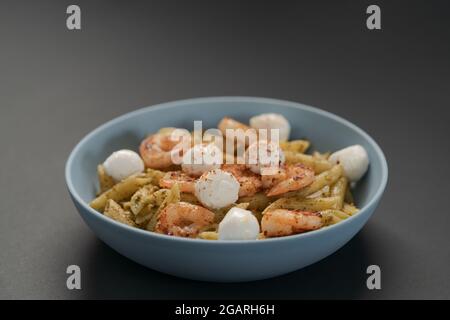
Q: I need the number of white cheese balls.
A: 7